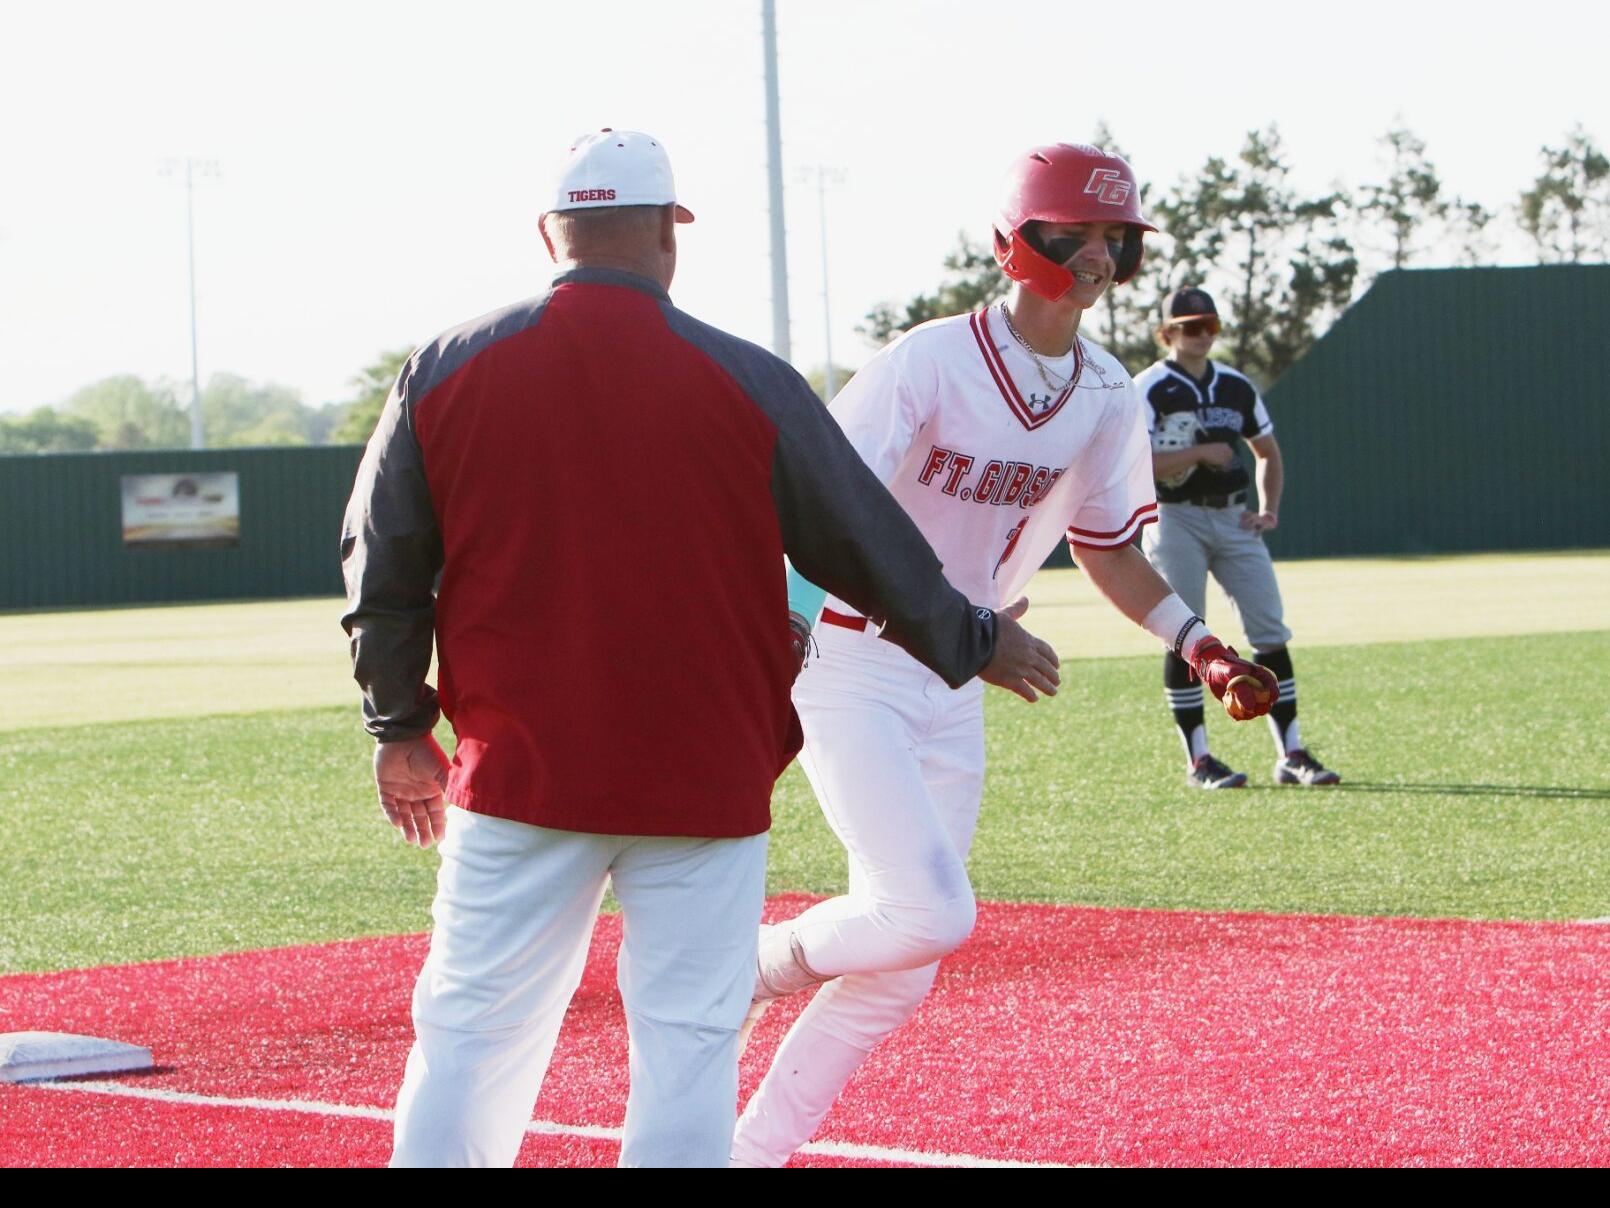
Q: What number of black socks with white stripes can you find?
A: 2